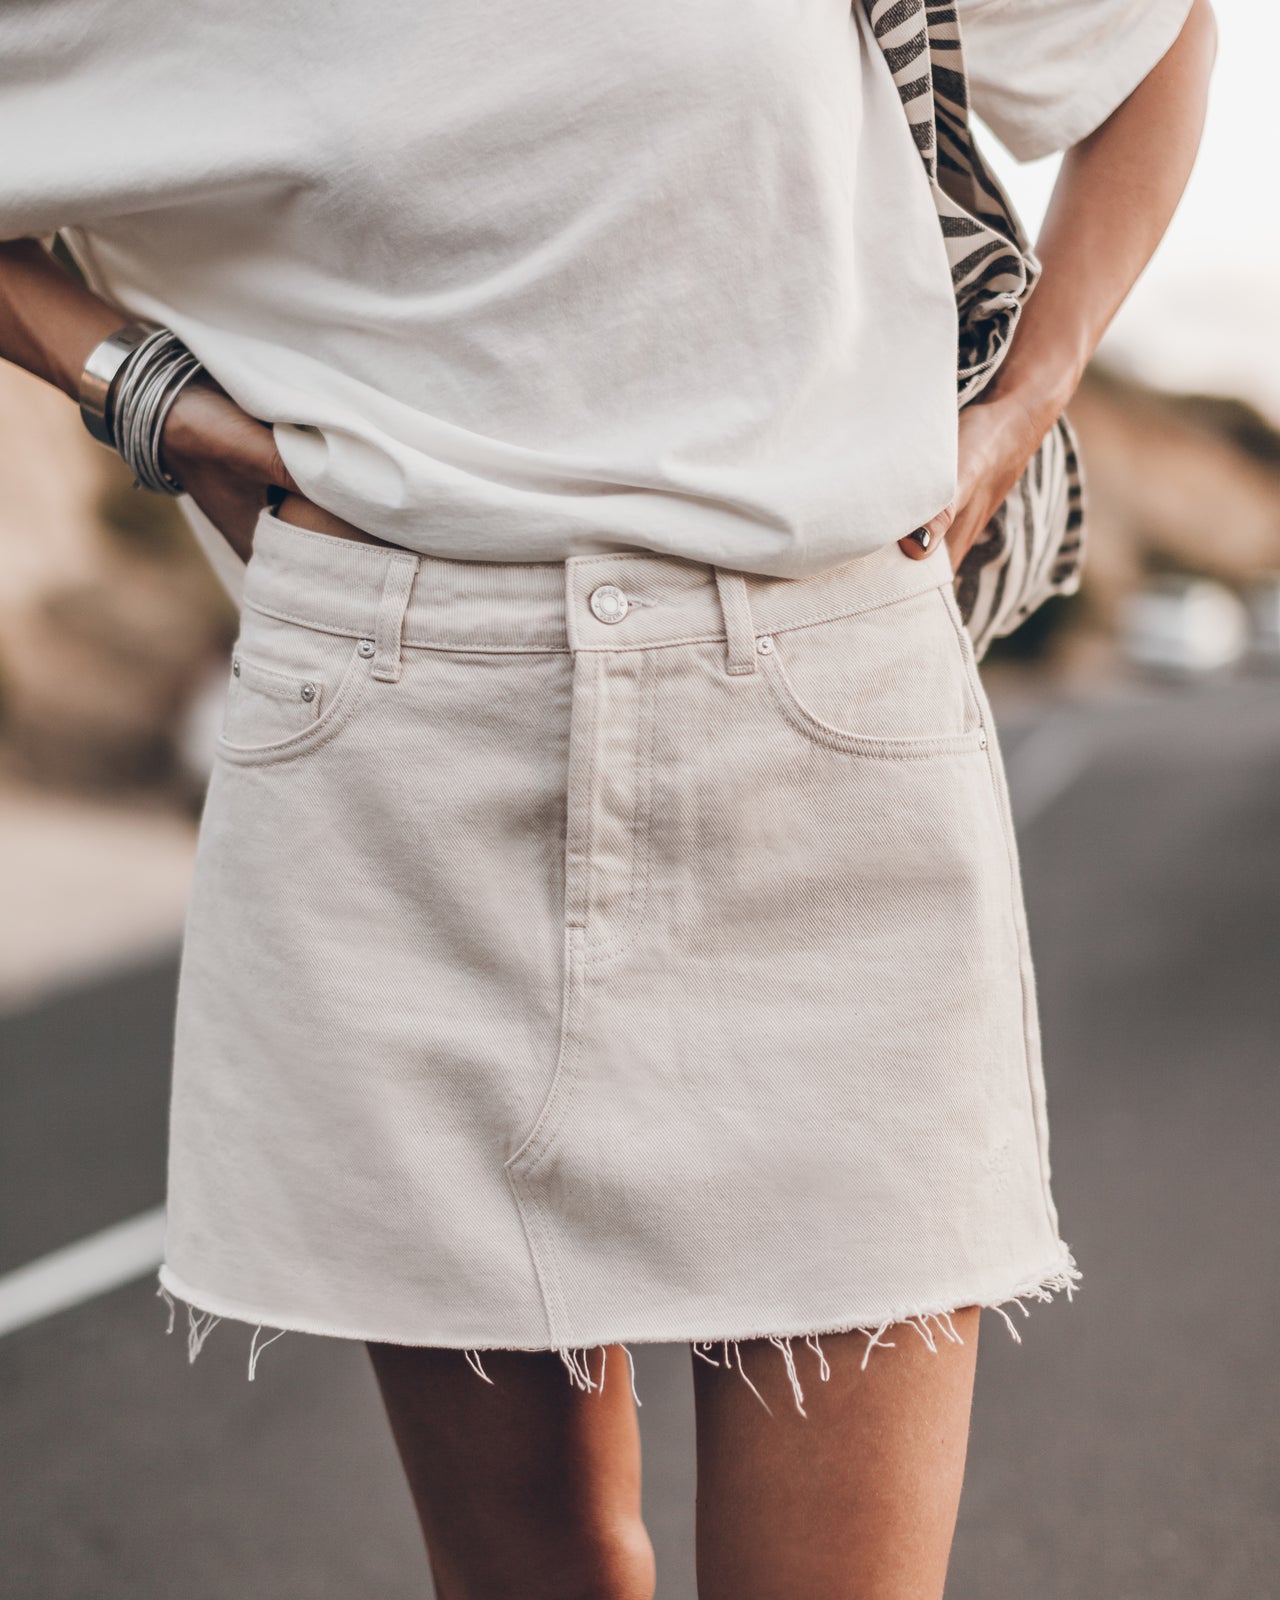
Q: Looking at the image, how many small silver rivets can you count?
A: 5